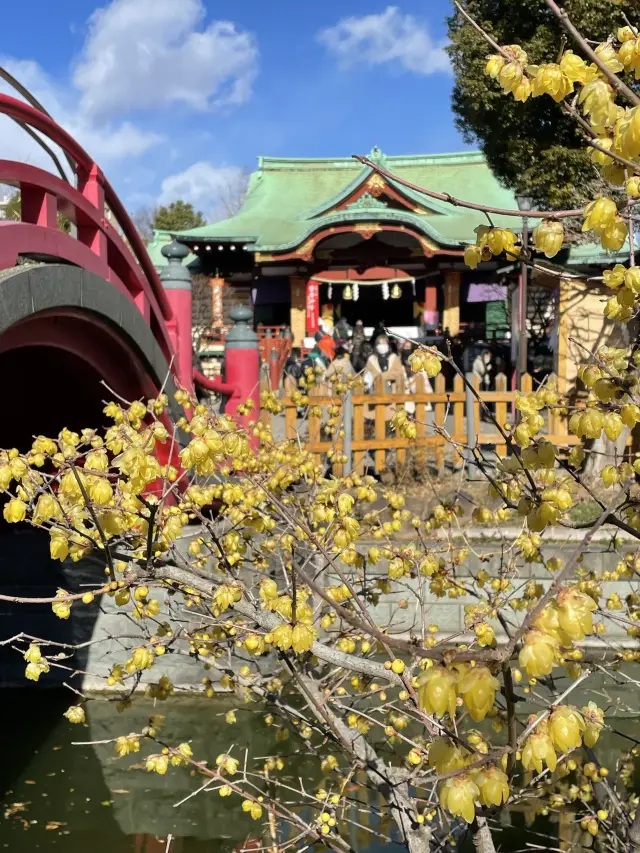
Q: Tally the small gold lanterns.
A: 2